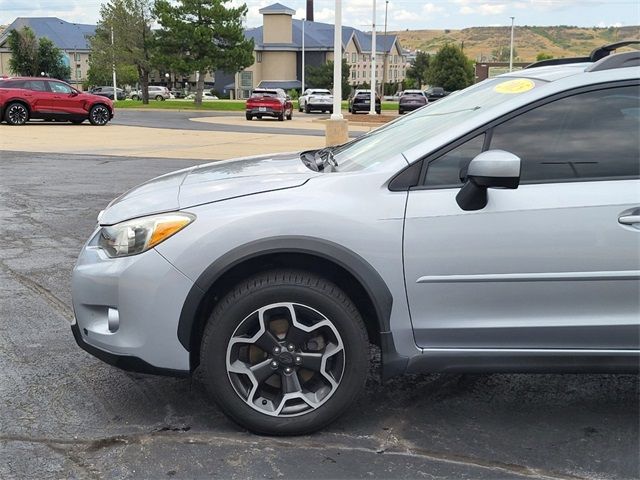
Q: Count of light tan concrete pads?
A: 2